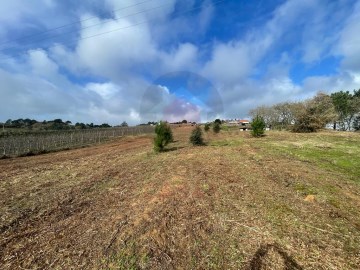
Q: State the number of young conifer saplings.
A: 5